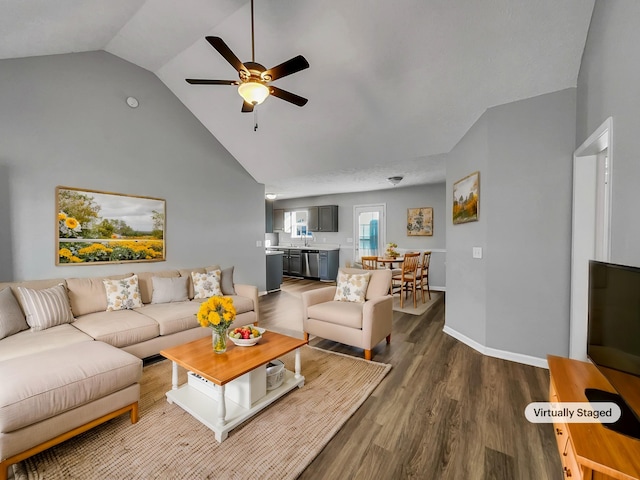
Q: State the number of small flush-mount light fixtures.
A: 2